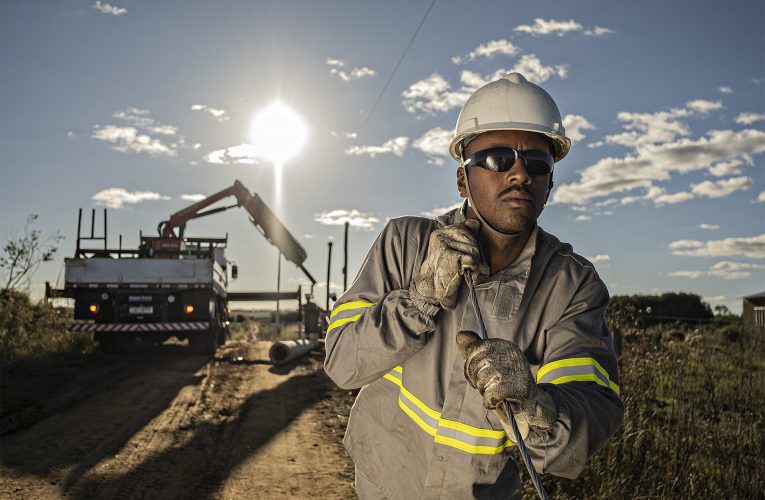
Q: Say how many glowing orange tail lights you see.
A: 2